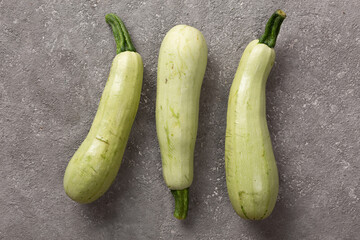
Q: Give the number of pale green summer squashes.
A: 3